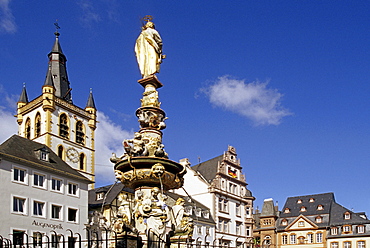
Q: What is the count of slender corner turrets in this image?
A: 3